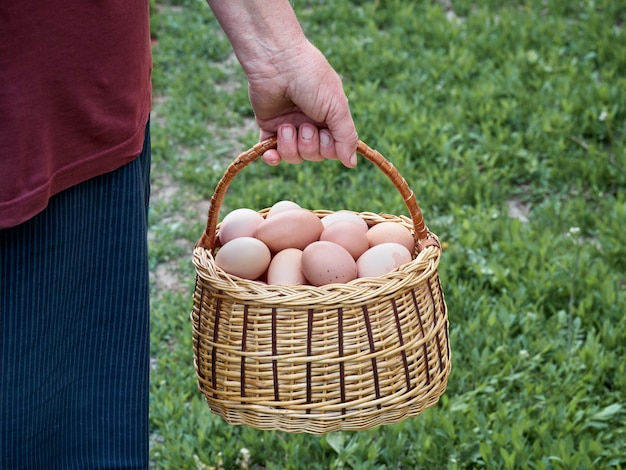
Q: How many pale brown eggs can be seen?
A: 10